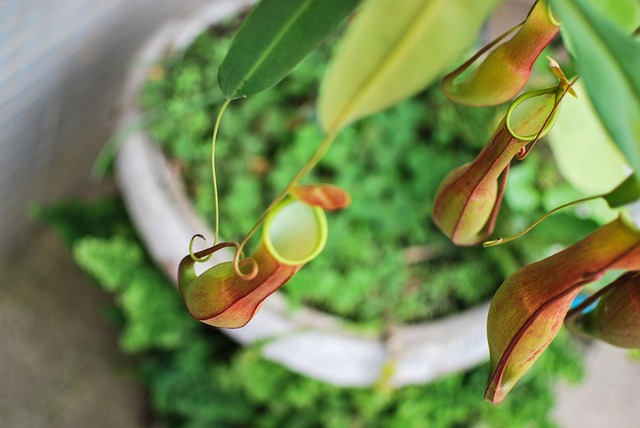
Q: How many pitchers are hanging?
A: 5